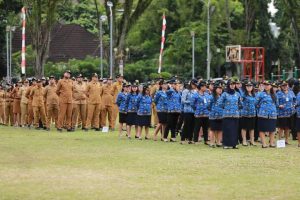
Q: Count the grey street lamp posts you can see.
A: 6